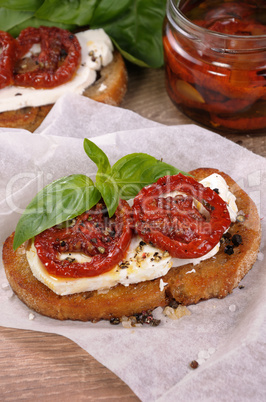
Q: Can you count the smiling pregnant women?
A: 0